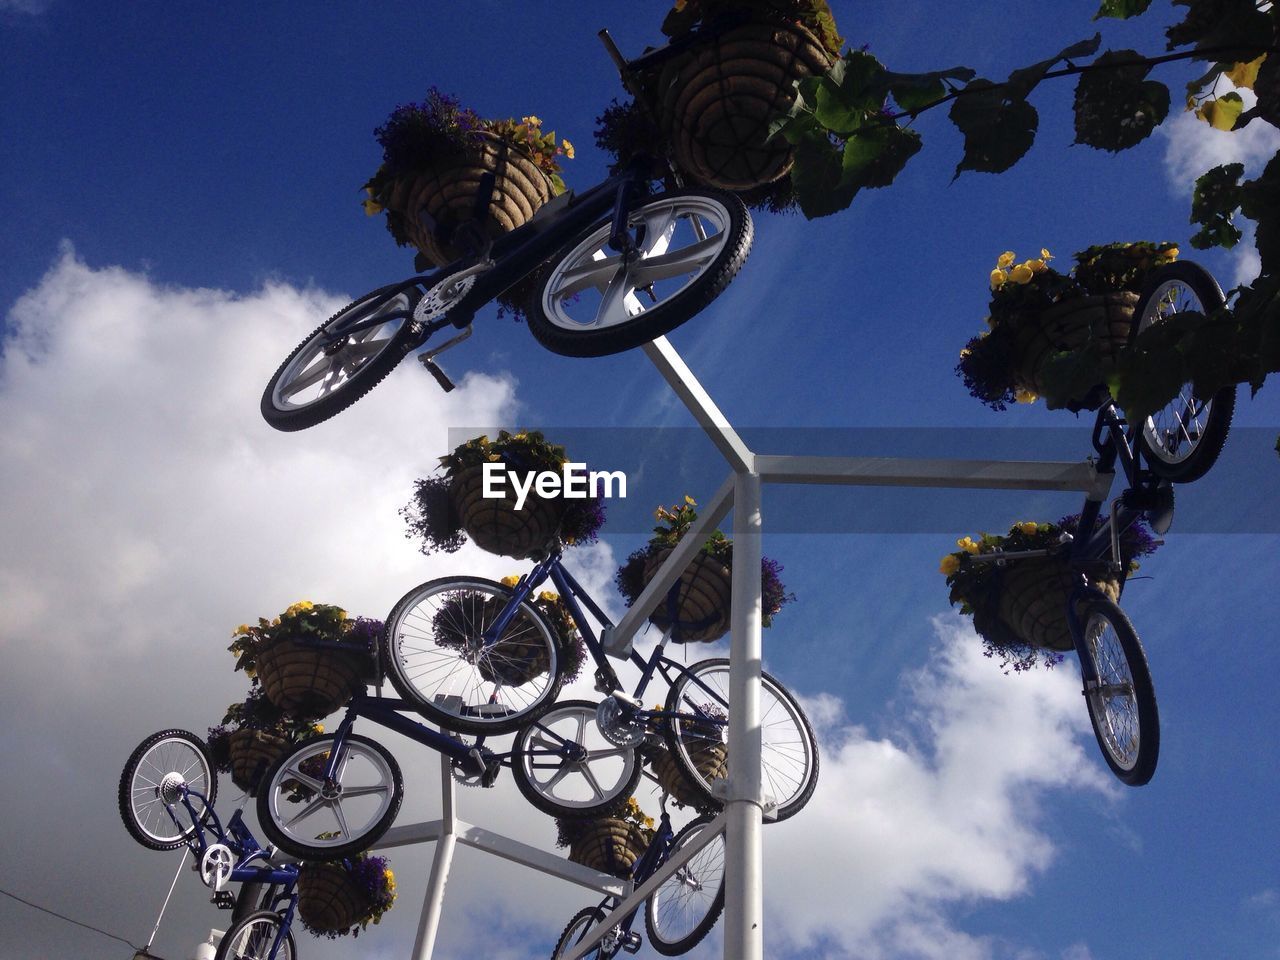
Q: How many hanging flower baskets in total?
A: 12